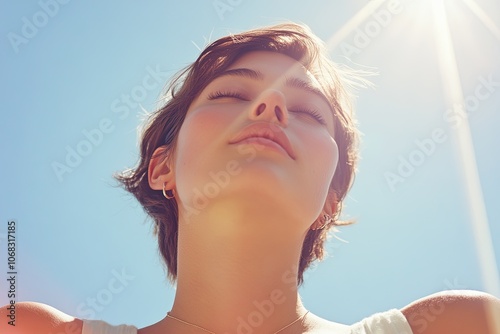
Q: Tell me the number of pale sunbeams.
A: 3